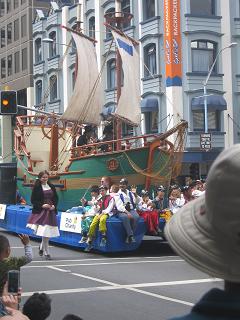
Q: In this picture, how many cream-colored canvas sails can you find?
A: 2